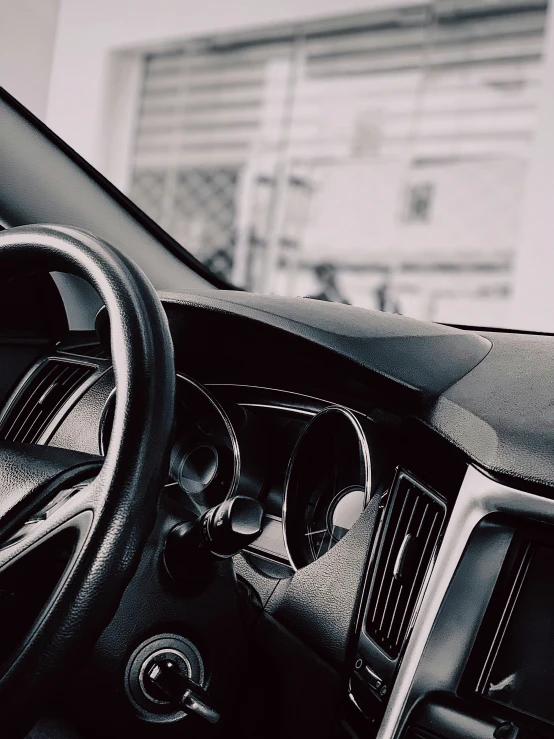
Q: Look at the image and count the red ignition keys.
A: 0